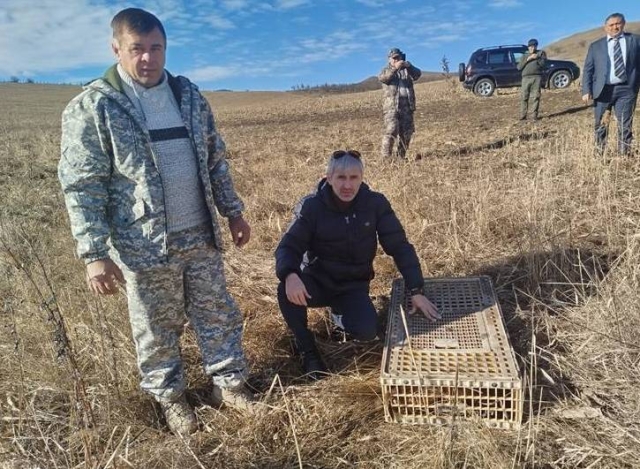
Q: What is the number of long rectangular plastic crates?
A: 1